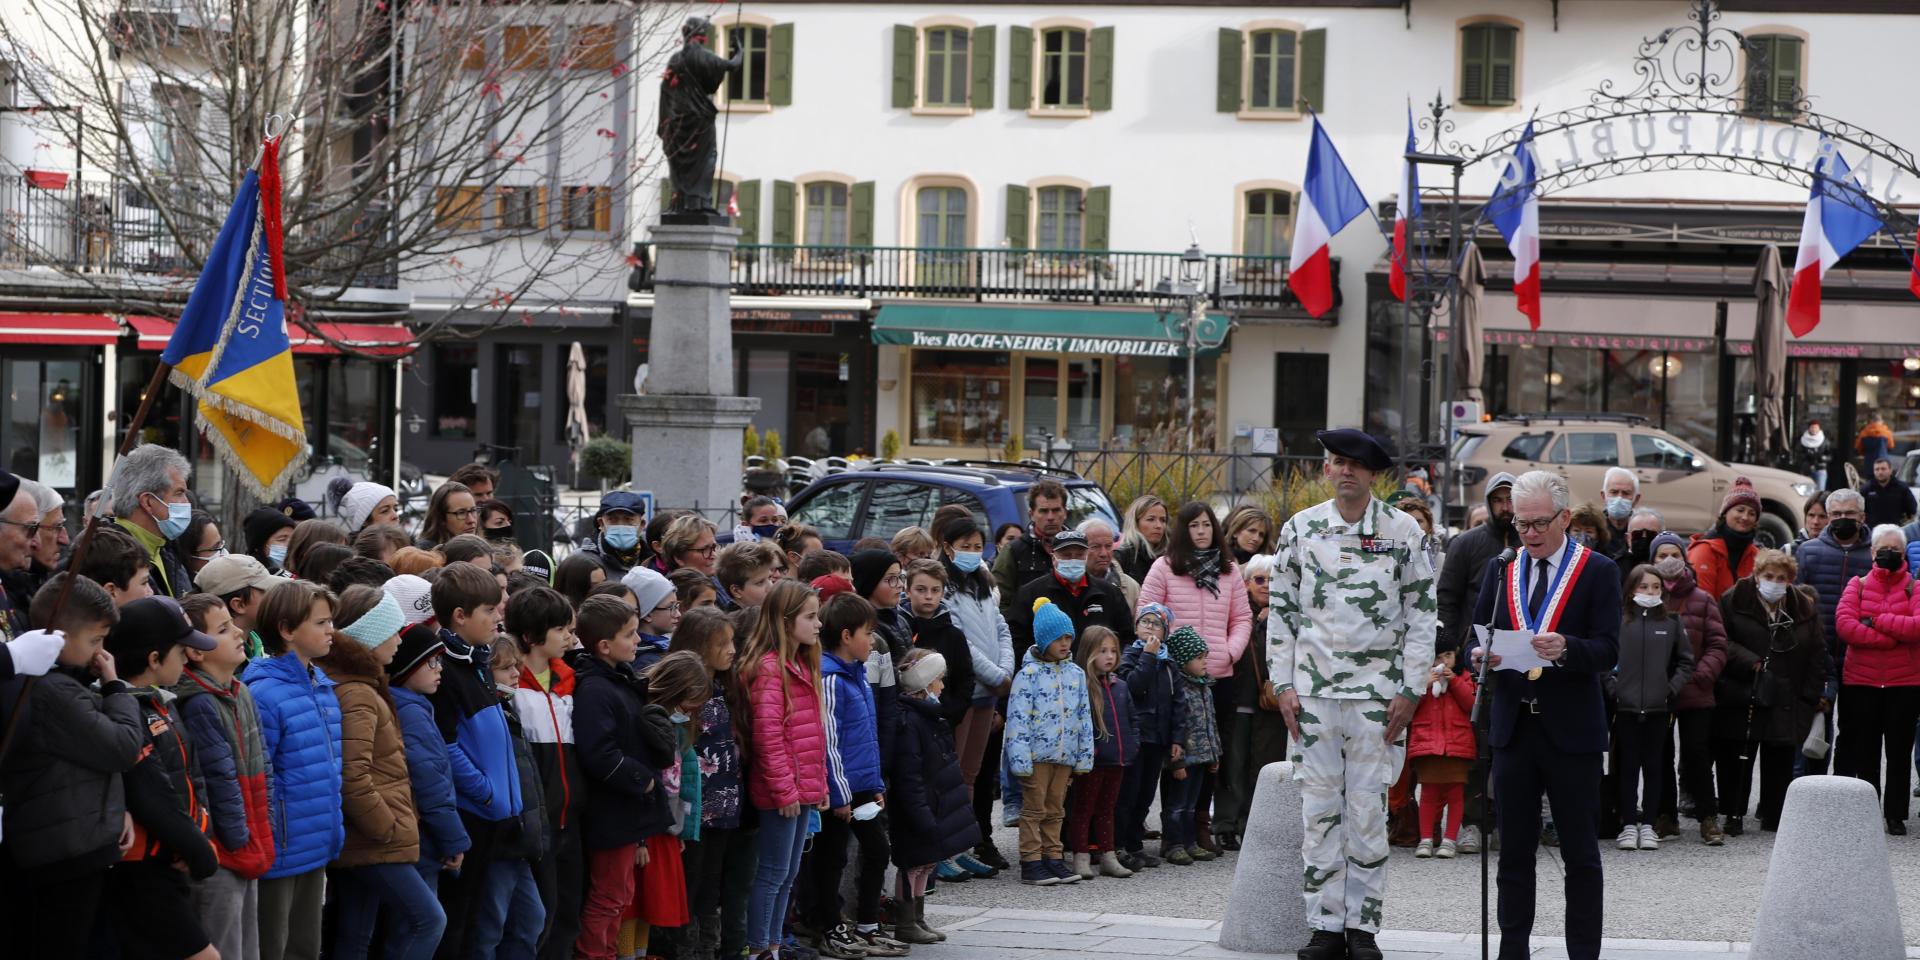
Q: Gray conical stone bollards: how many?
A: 2